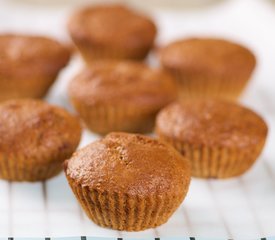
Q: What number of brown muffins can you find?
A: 7